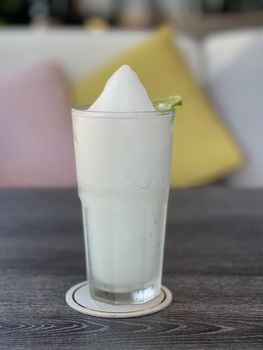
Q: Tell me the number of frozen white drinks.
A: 1